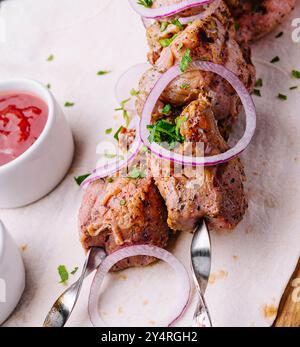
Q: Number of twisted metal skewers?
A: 2